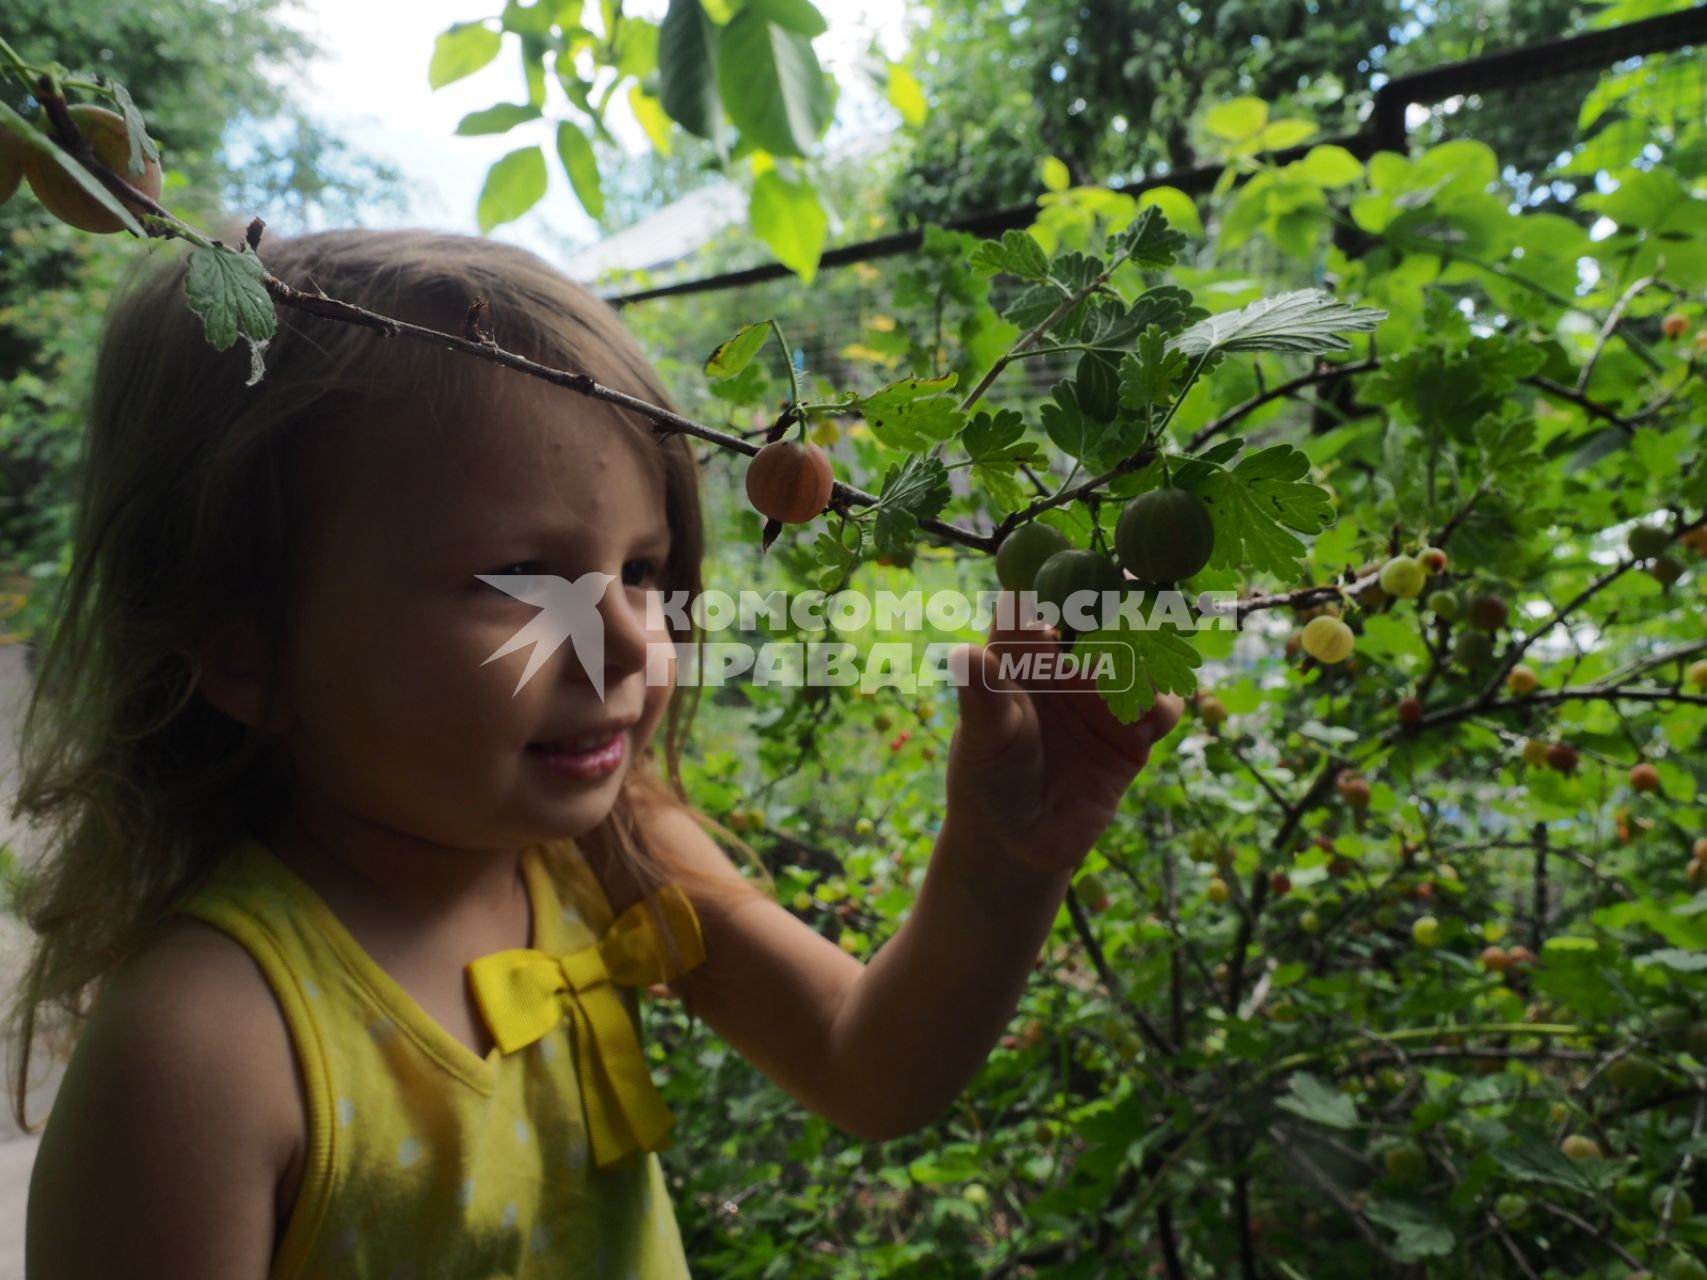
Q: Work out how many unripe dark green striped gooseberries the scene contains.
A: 3